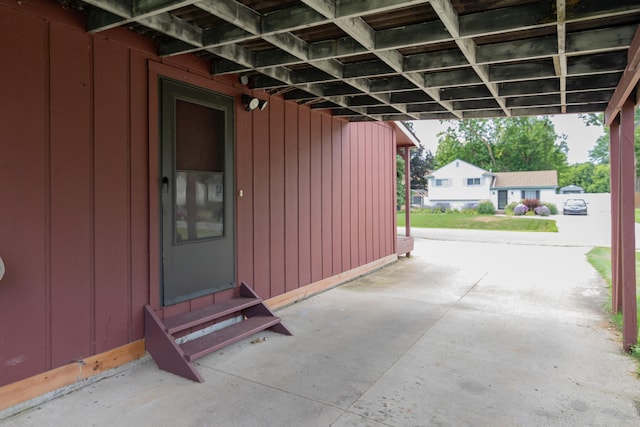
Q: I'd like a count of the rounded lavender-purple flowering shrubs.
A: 2